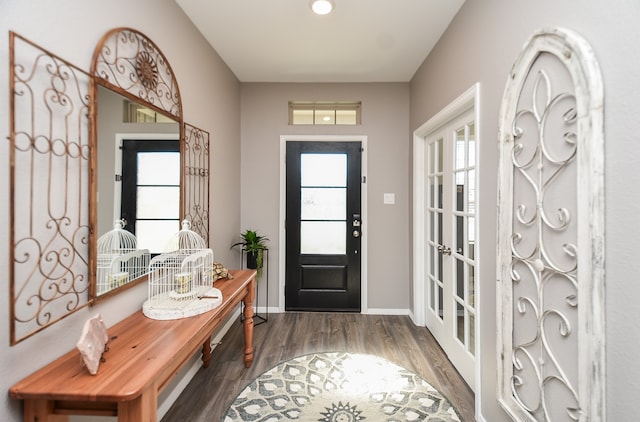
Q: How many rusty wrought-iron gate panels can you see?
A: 2